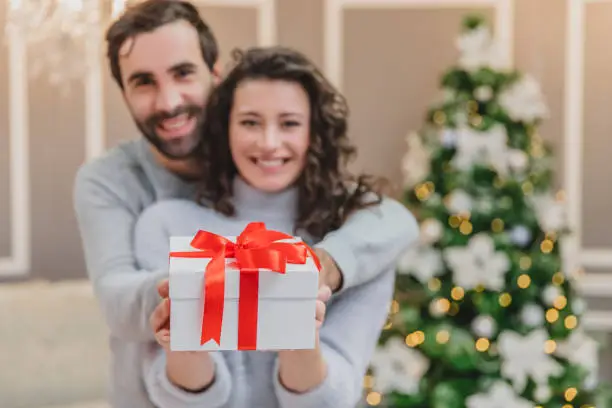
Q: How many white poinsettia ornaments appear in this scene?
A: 11